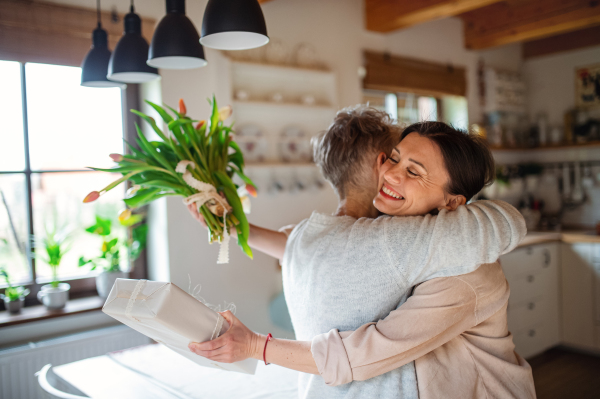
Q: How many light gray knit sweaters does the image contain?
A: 1